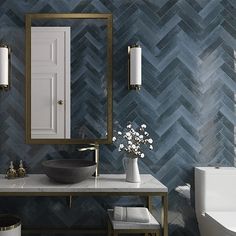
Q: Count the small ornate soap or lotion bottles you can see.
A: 2